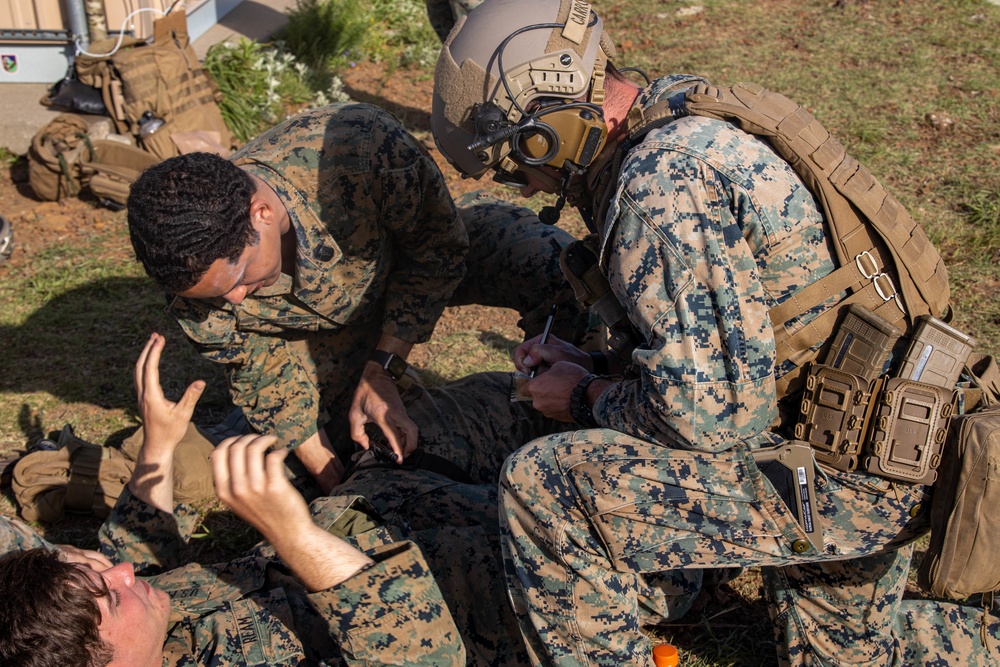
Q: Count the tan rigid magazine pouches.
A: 2